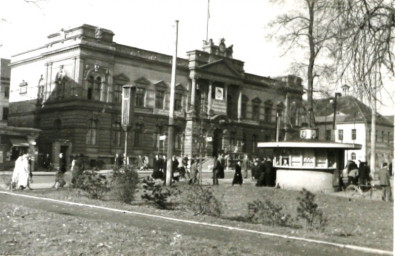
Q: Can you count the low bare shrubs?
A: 6